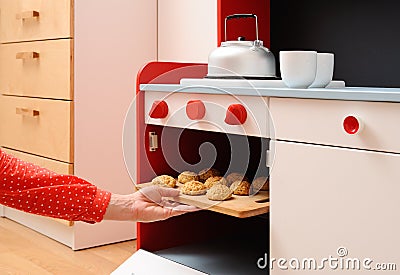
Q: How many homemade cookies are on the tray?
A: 9